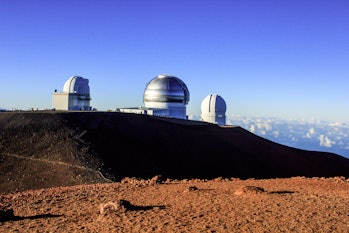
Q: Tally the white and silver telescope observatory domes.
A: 3